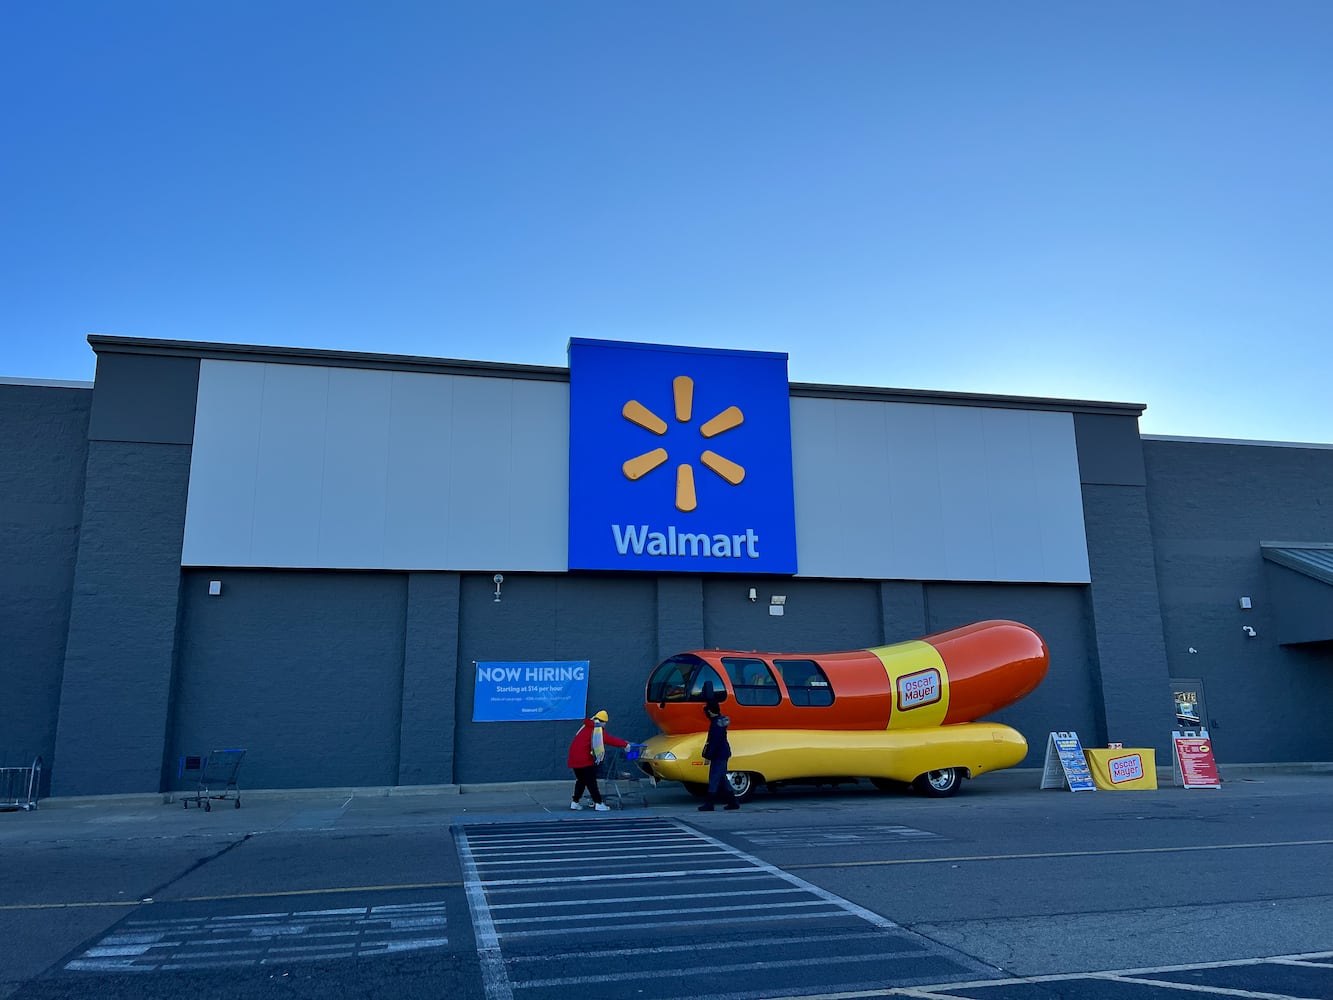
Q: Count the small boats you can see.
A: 0